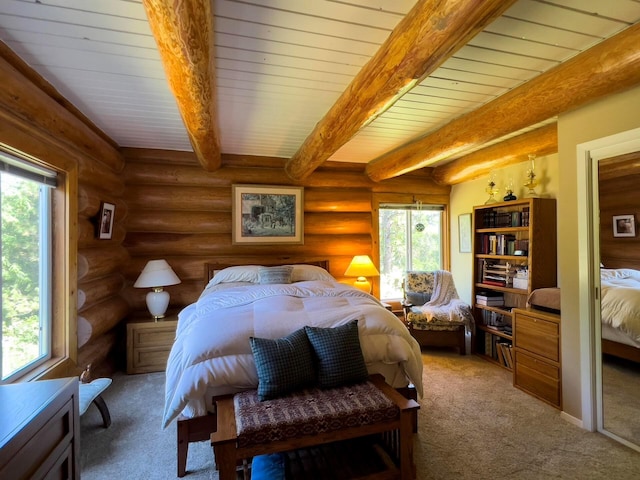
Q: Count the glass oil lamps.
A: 3